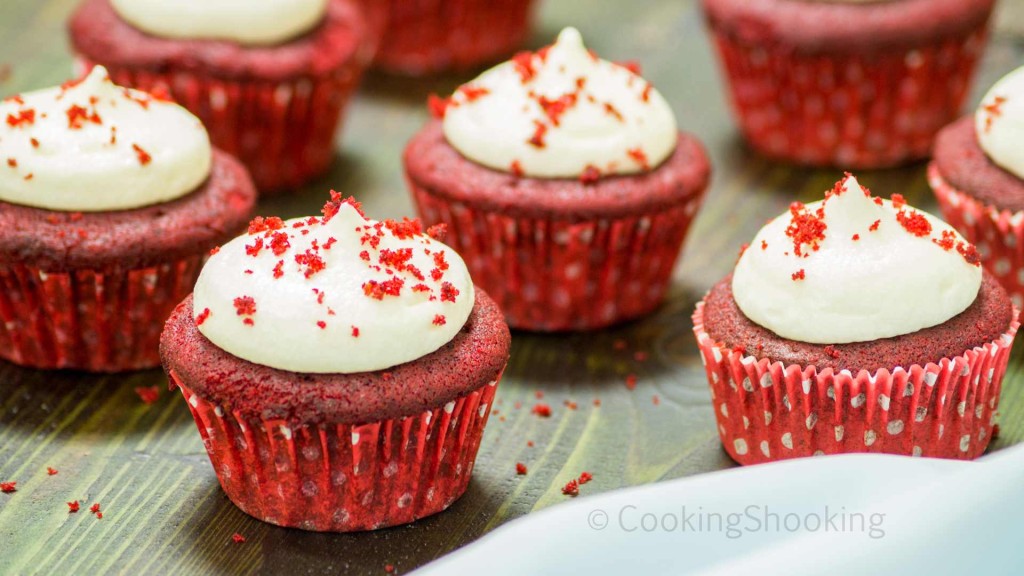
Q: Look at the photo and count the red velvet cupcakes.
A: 8